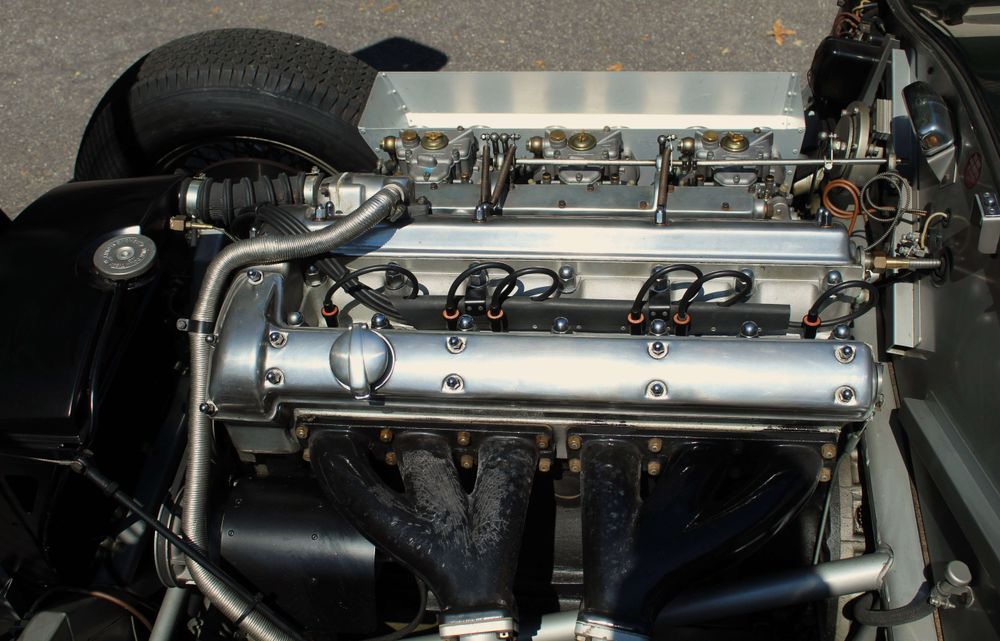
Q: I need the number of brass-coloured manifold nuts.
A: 14